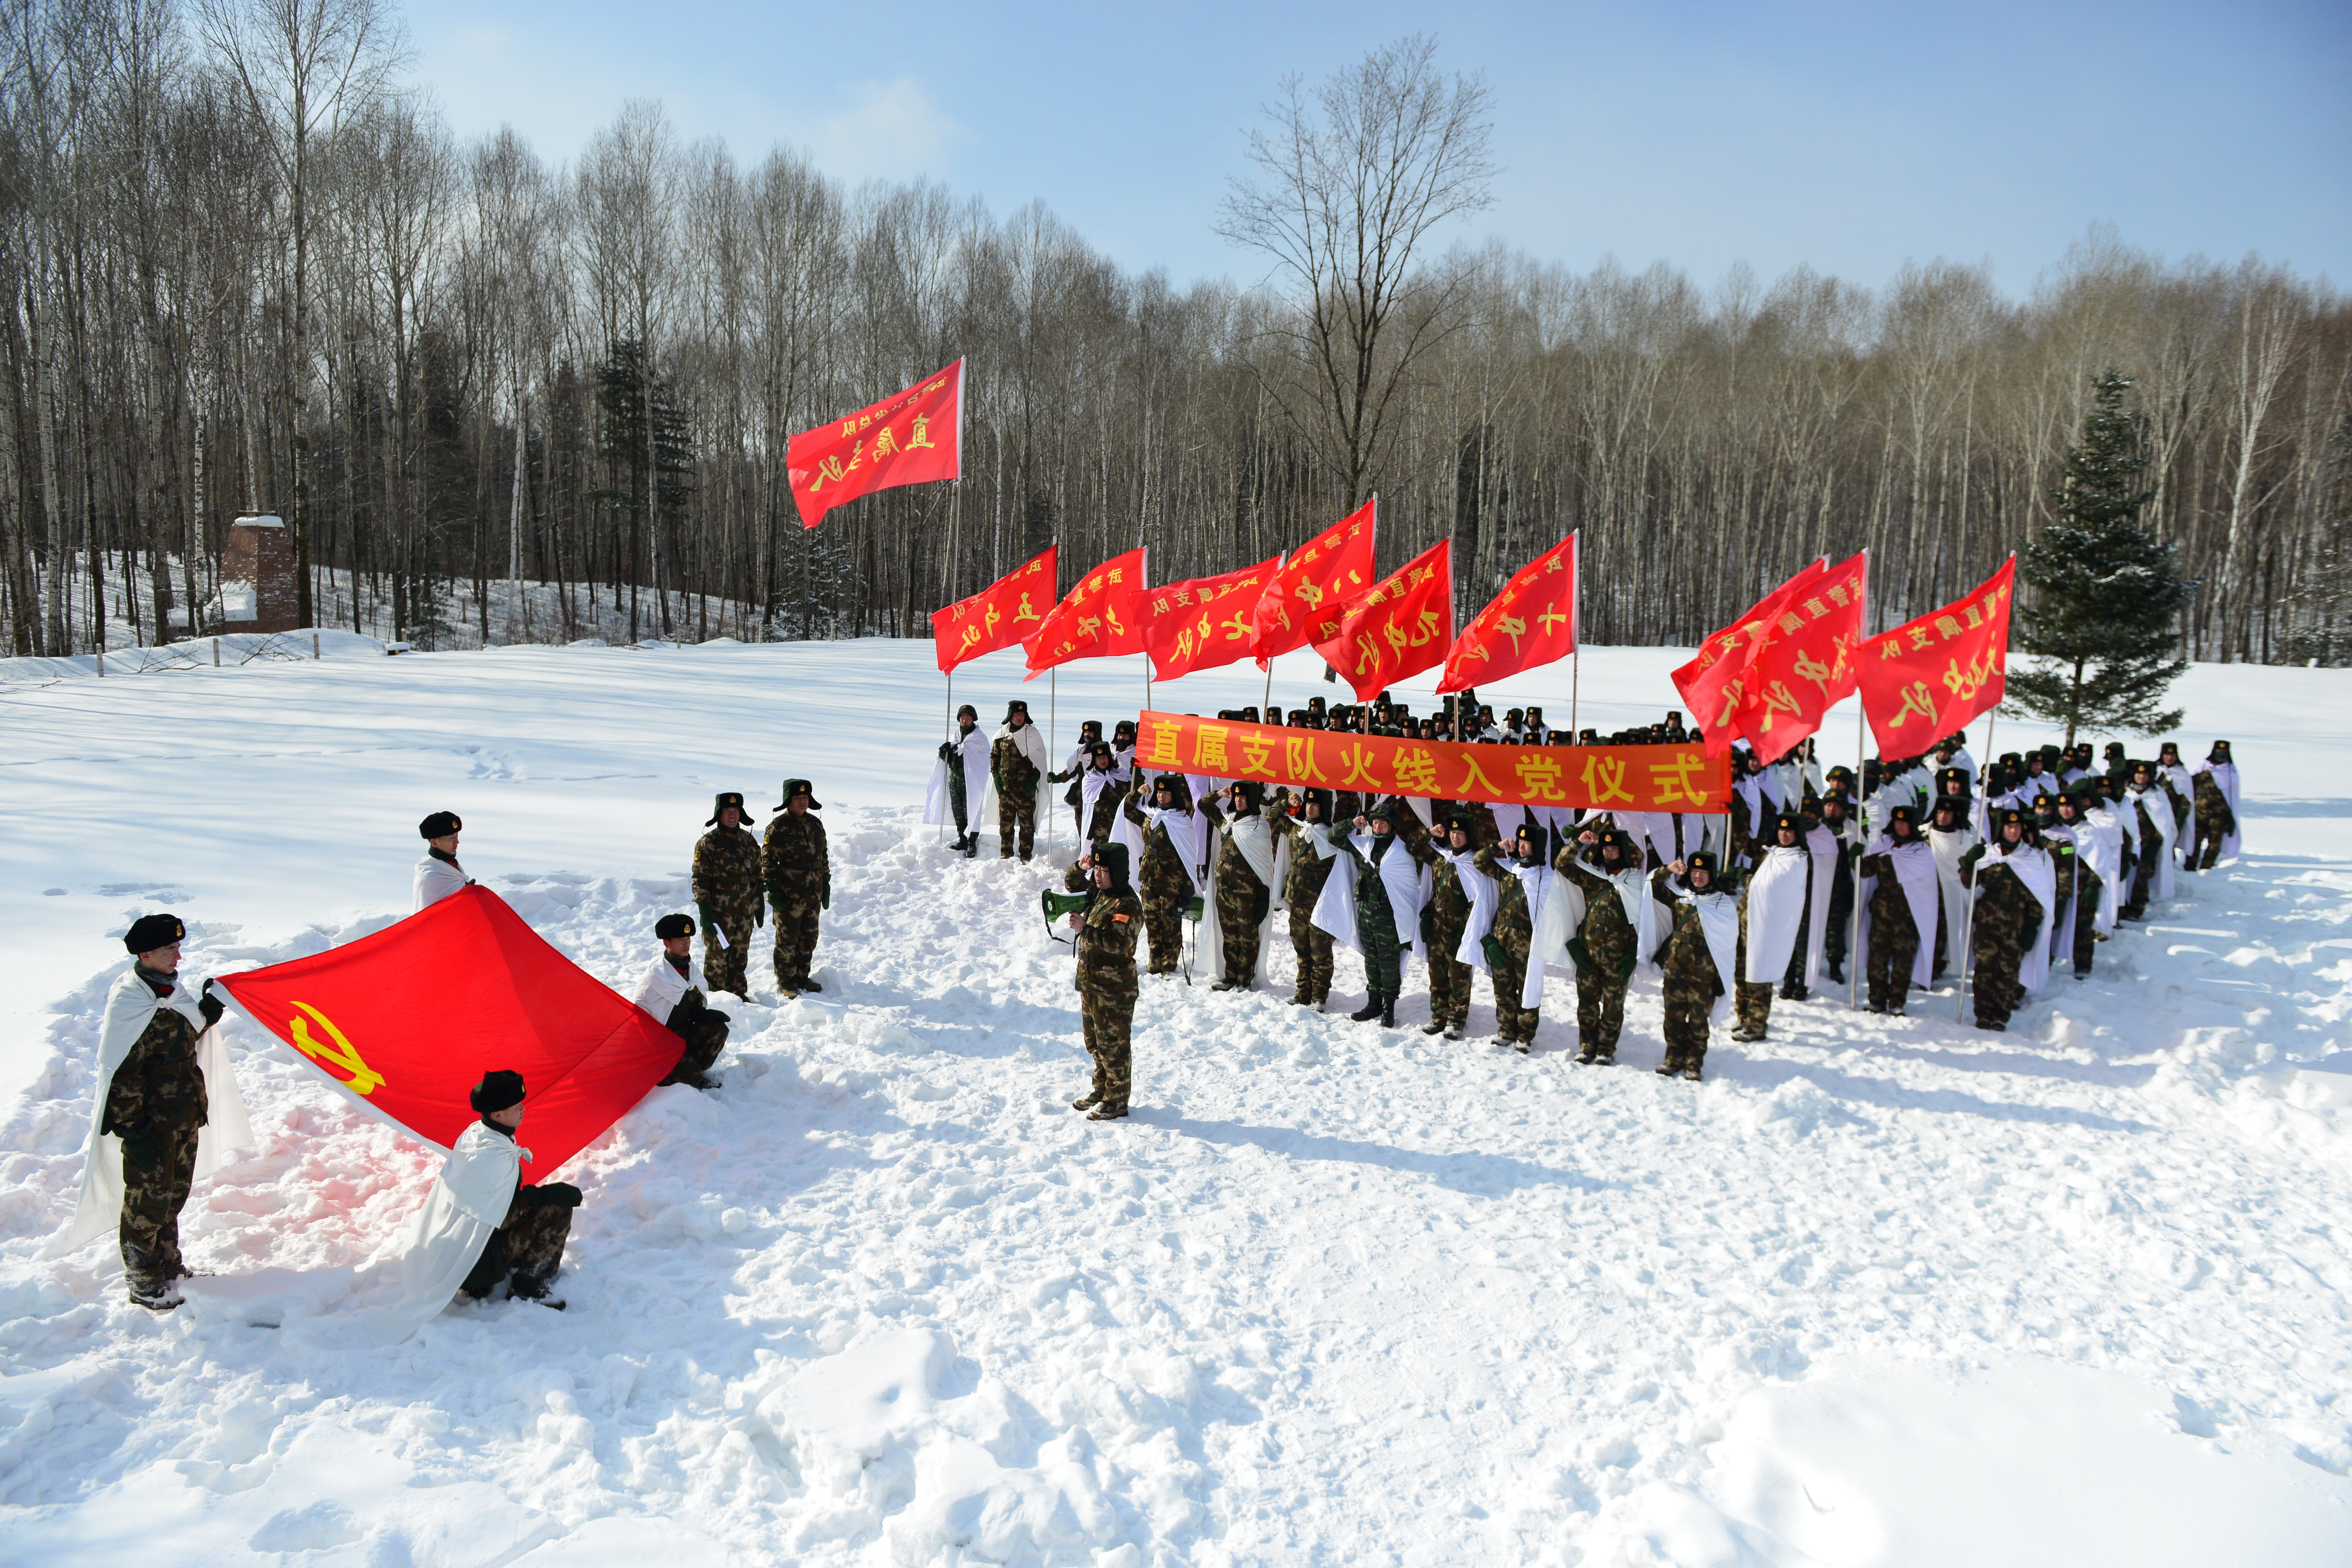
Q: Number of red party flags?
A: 1